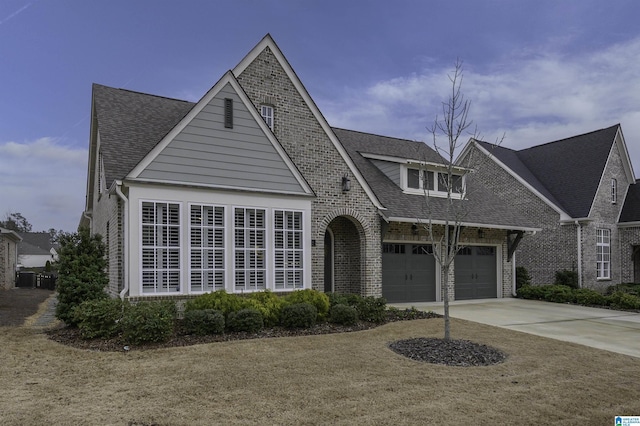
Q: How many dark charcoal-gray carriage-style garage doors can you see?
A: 2